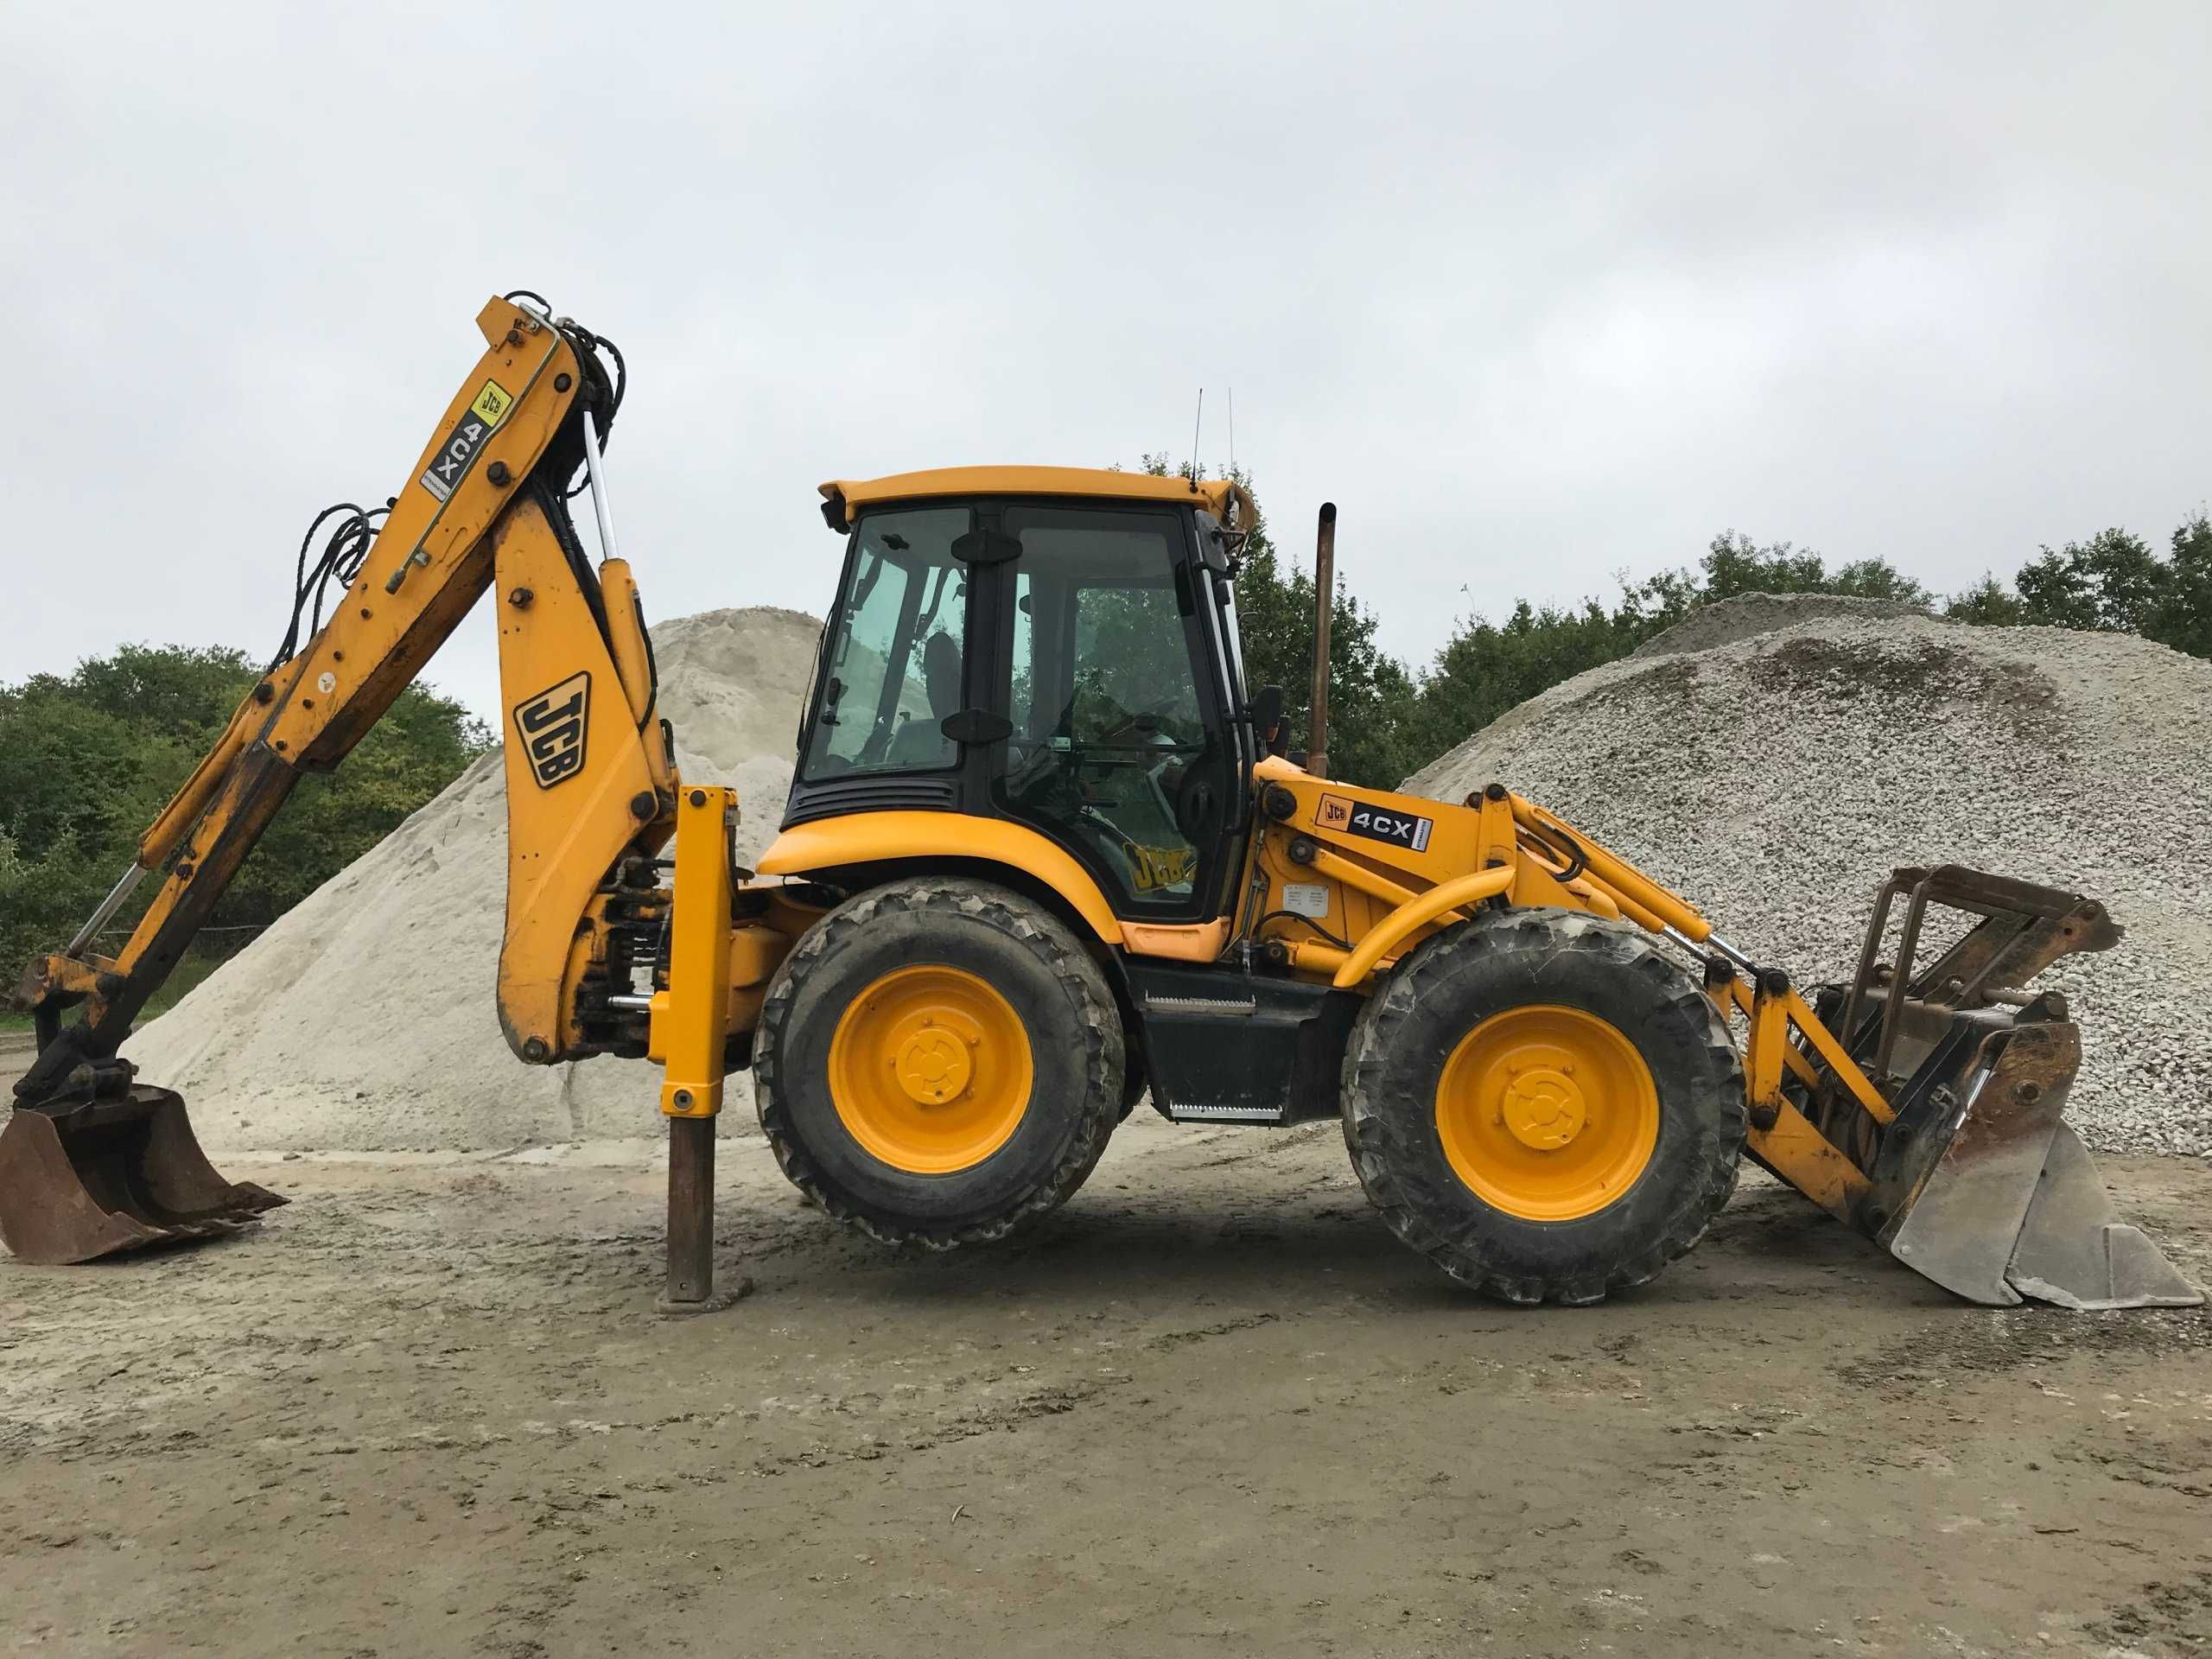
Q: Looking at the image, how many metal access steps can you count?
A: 2